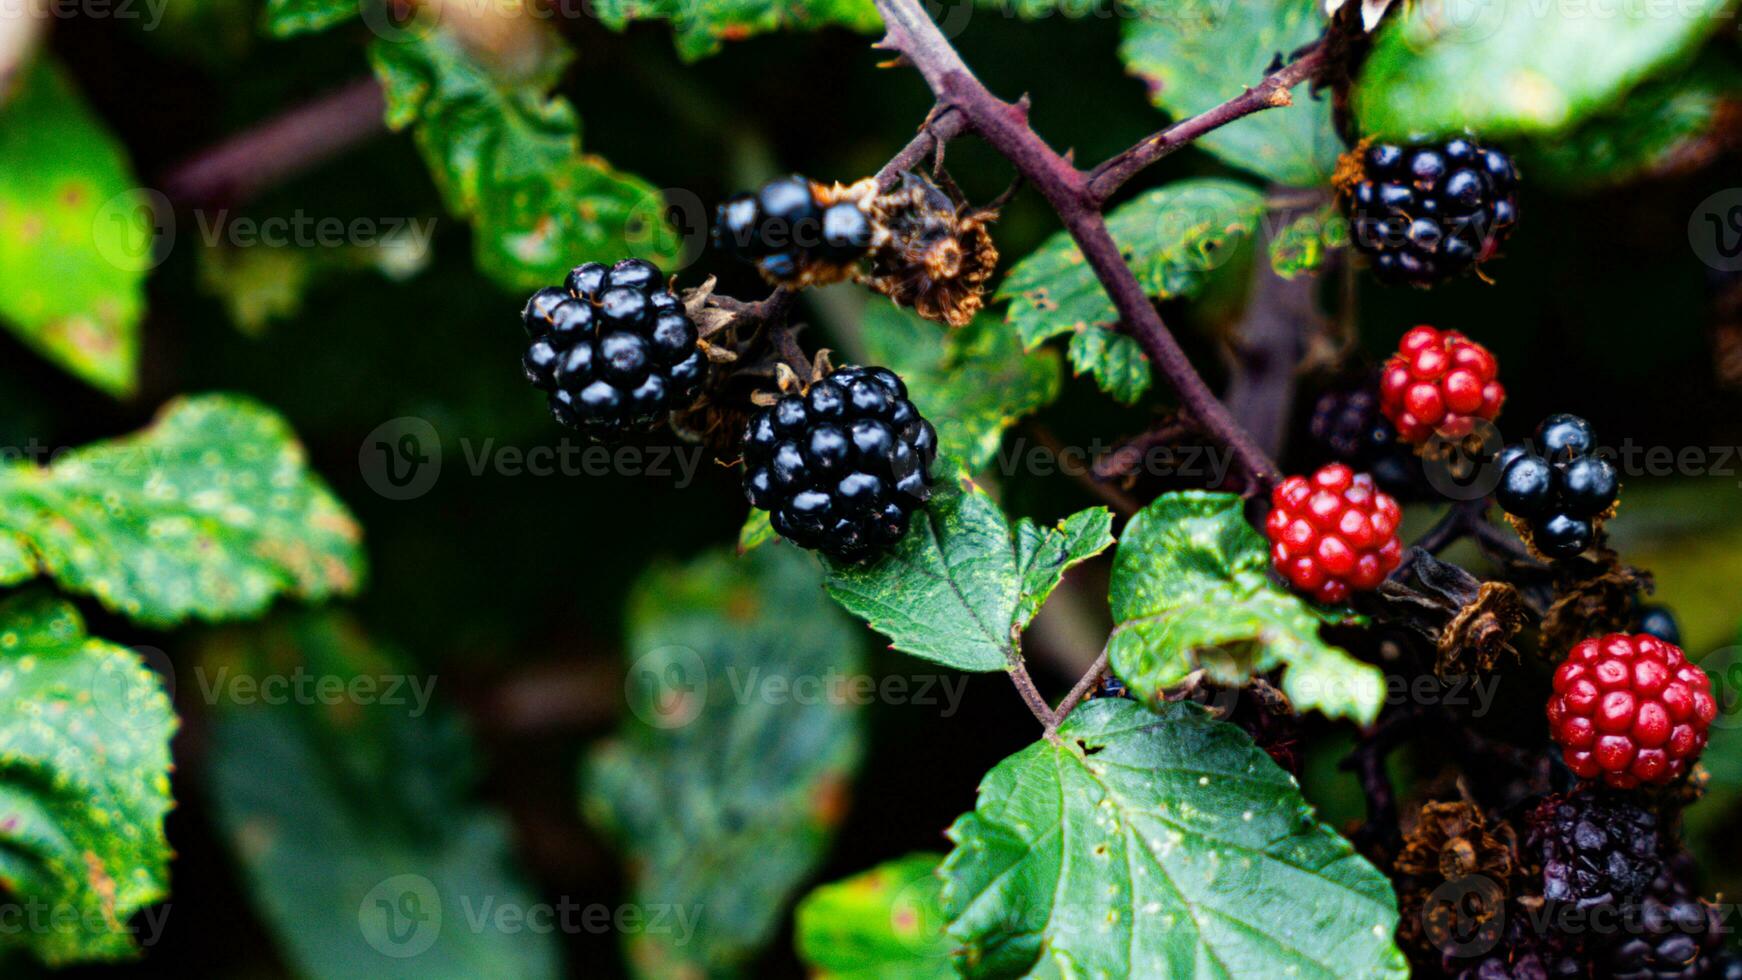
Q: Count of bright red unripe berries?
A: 3